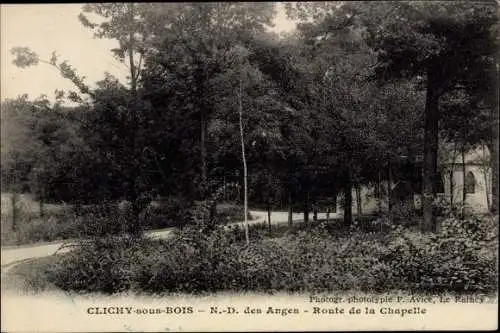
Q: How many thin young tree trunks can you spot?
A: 1